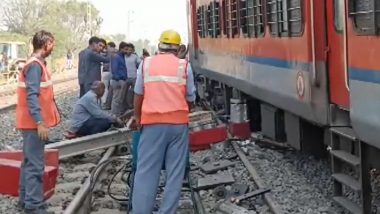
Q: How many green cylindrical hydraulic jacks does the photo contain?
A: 0